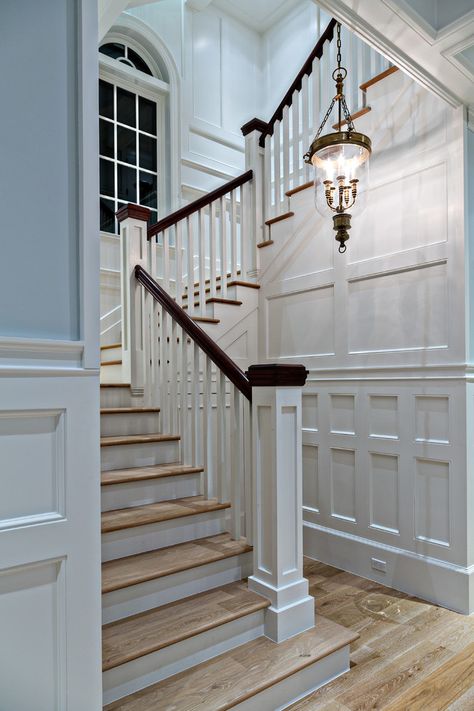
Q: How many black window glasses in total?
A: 15